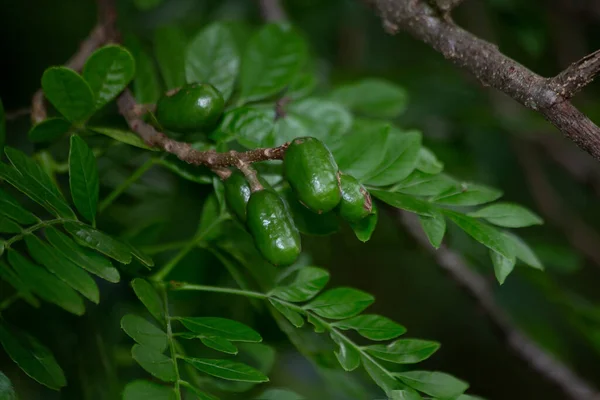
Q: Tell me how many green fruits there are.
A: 5